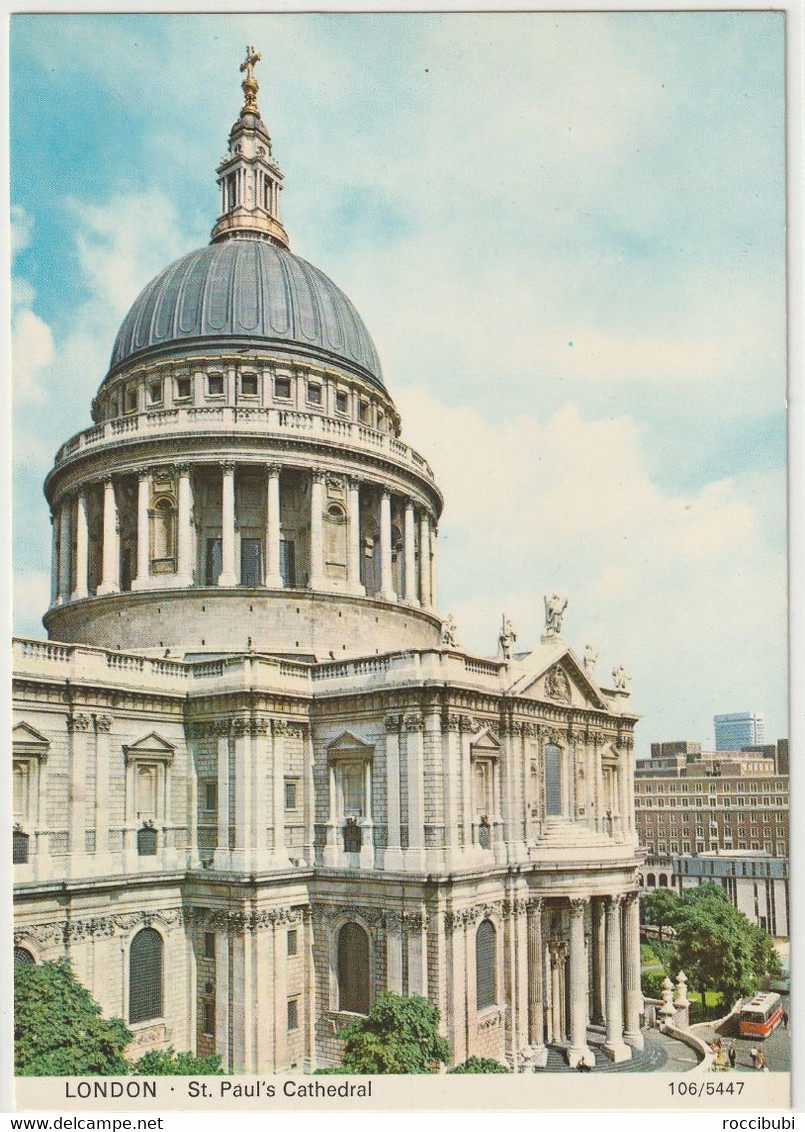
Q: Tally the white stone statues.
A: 5